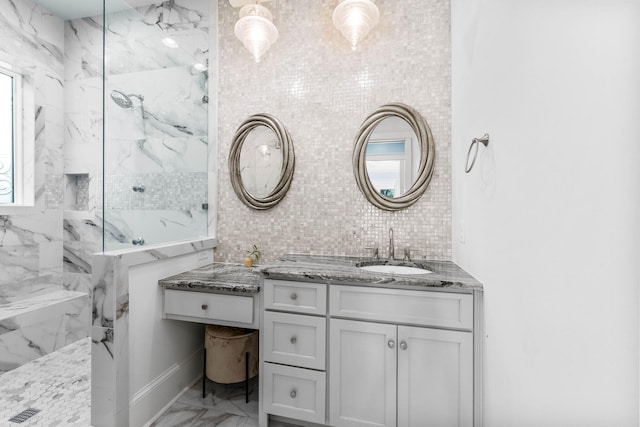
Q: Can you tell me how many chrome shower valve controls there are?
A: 2